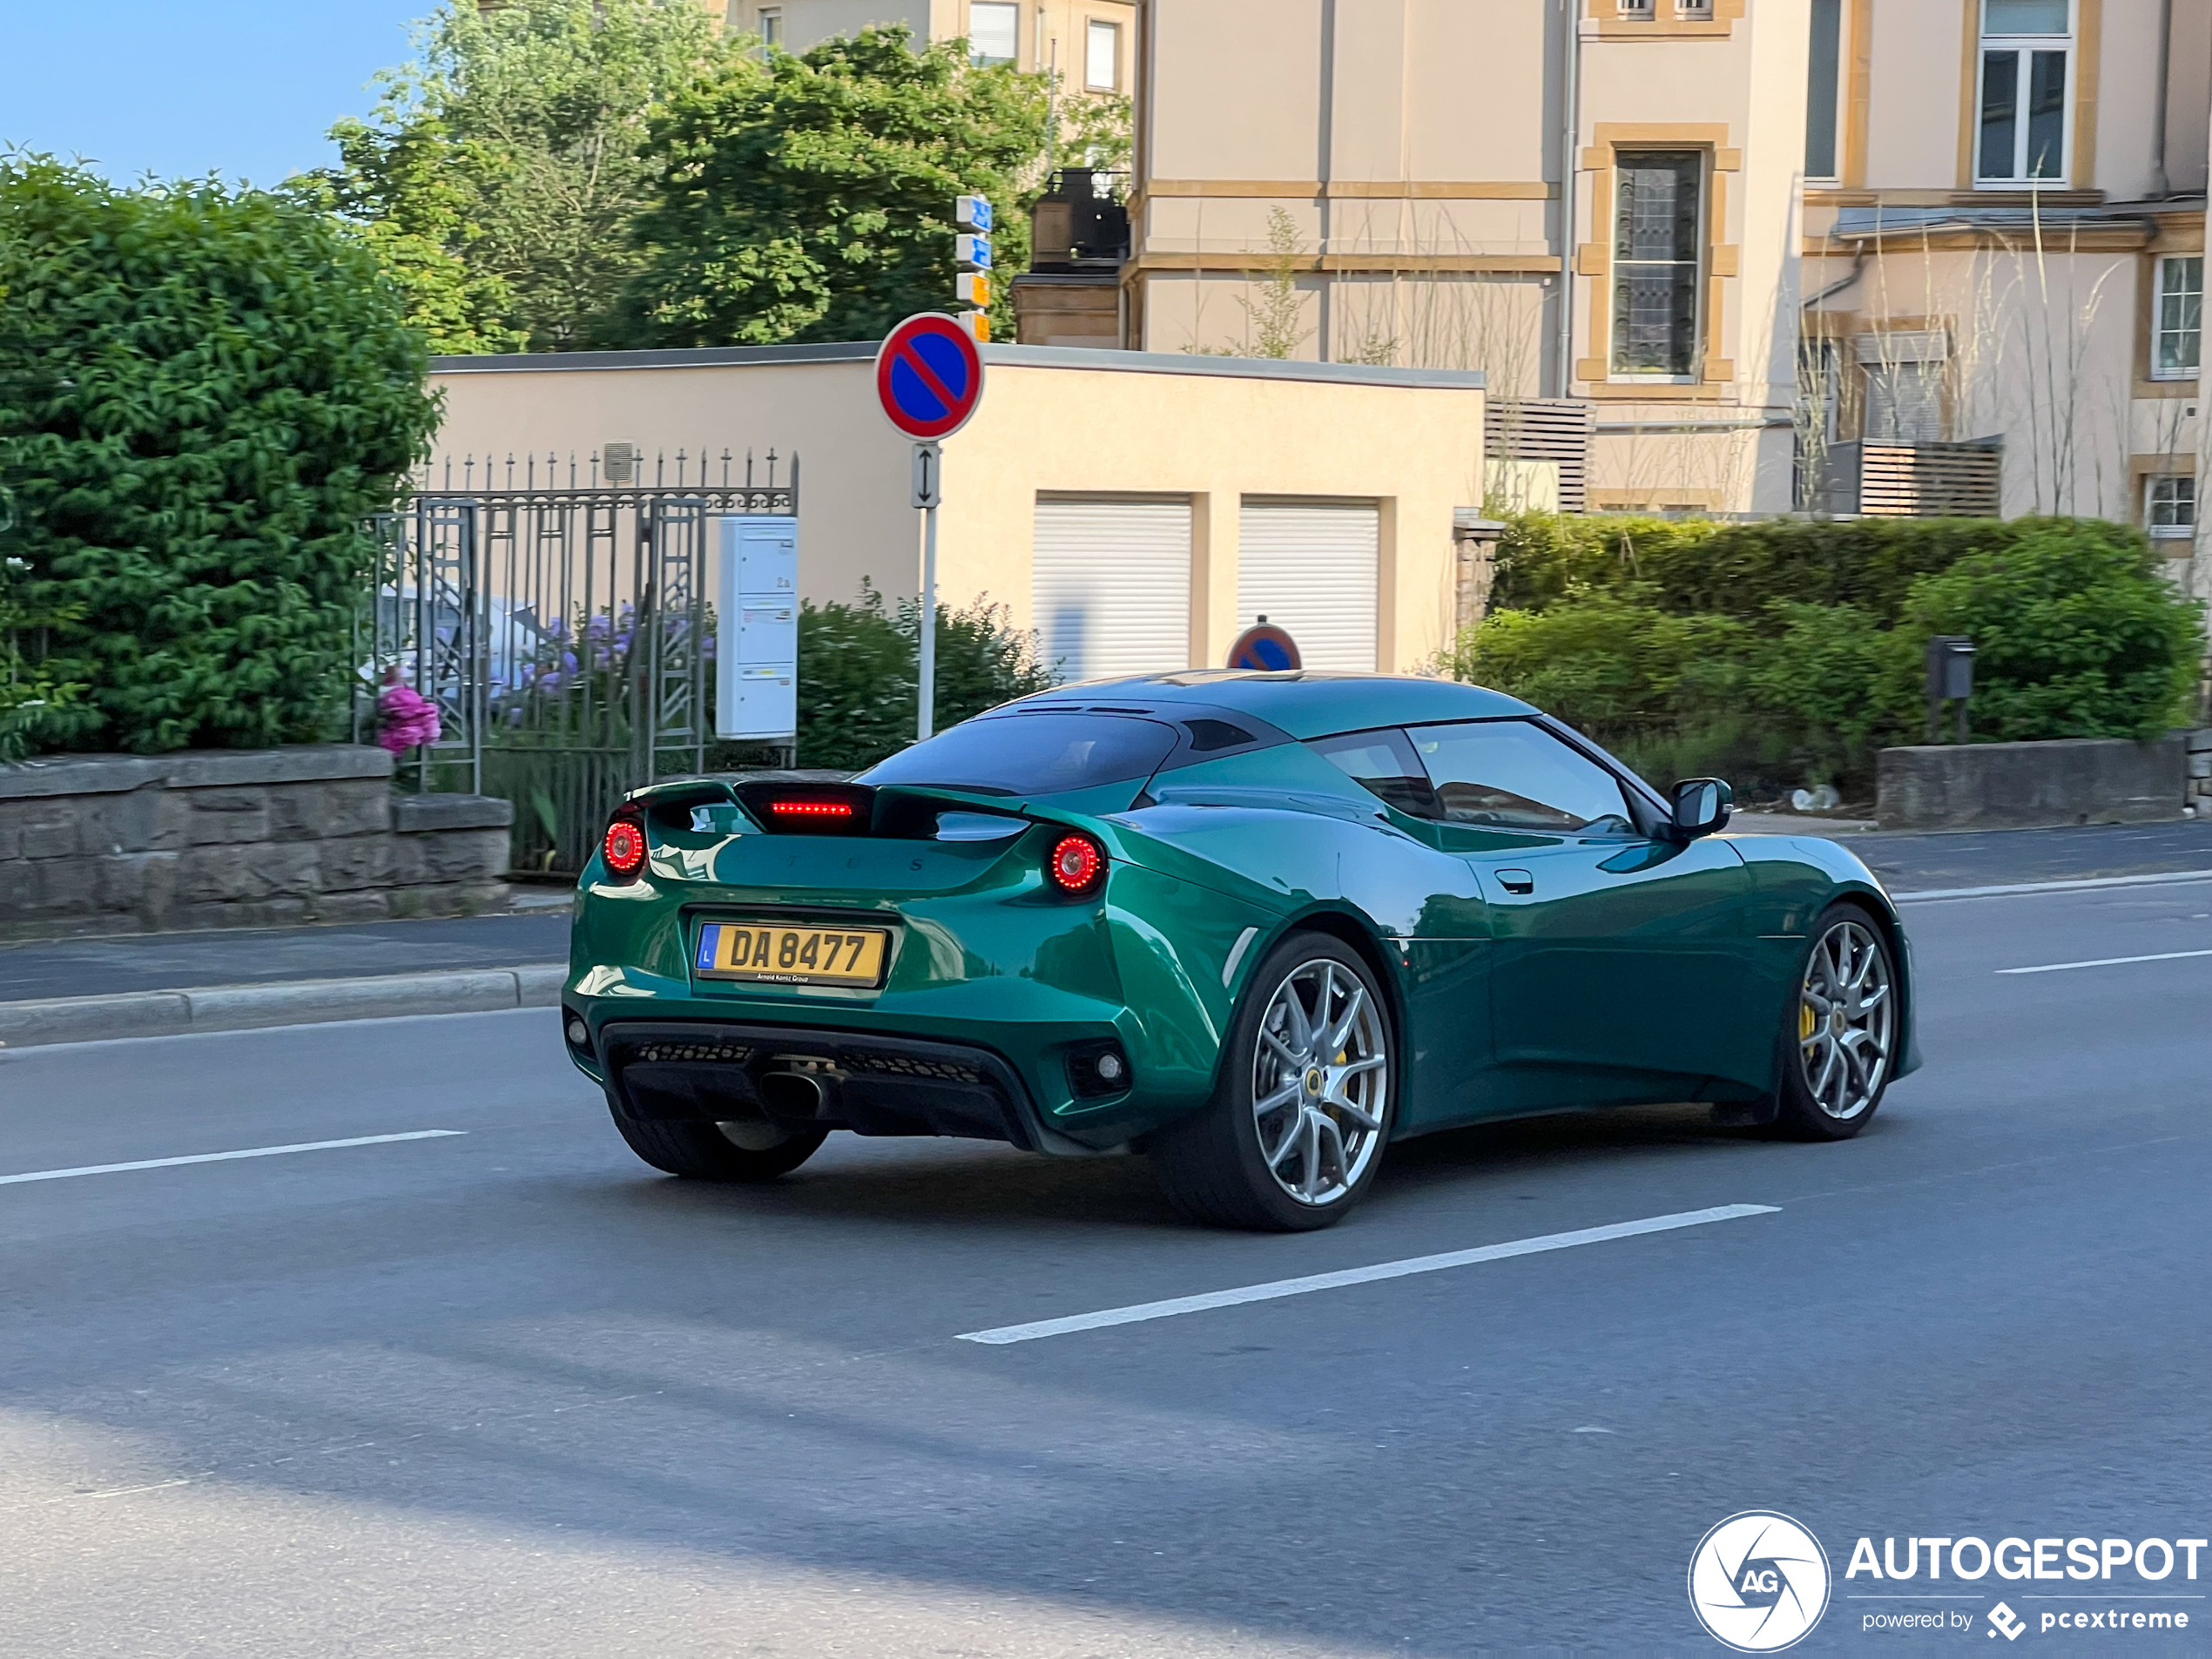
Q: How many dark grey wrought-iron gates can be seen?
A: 1